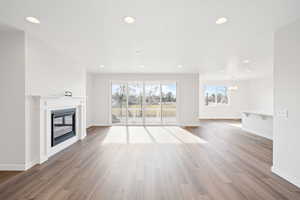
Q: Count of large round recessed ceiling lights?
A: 3